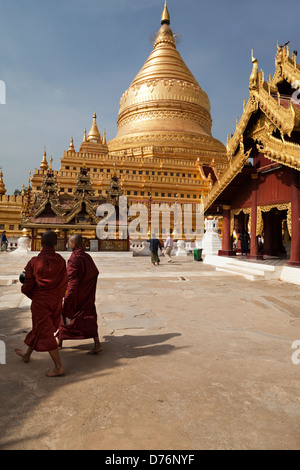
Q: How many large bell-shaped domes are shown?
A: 1